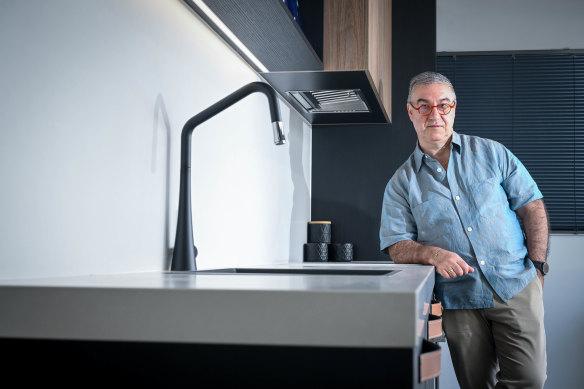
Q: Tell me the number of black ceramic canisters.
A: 3